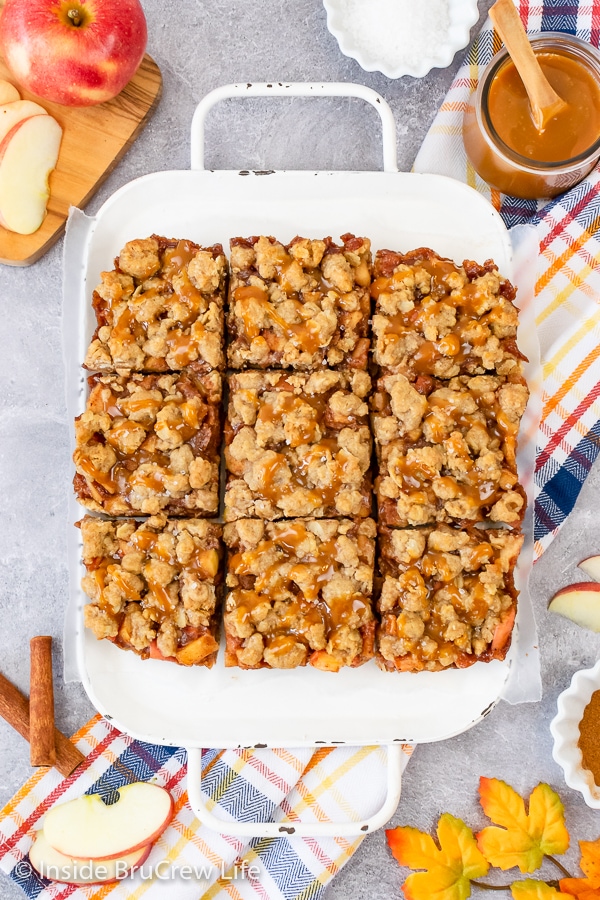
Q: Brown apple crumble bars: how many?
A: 9